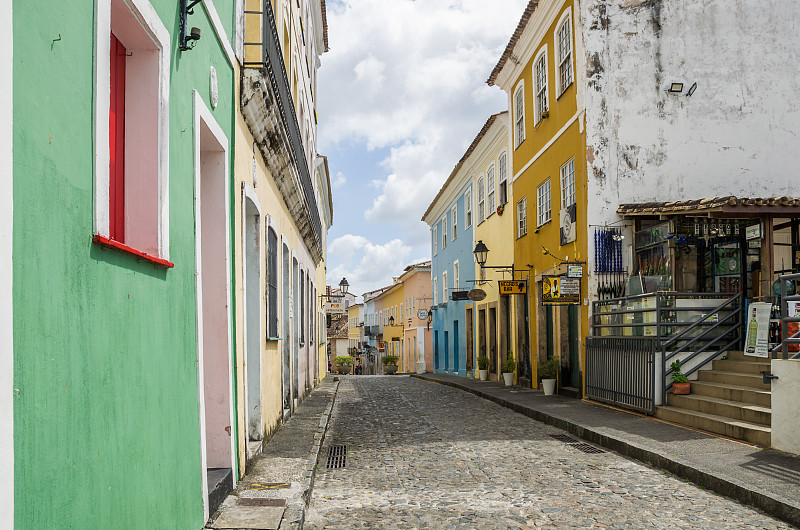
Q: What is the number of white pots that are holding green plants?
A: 3